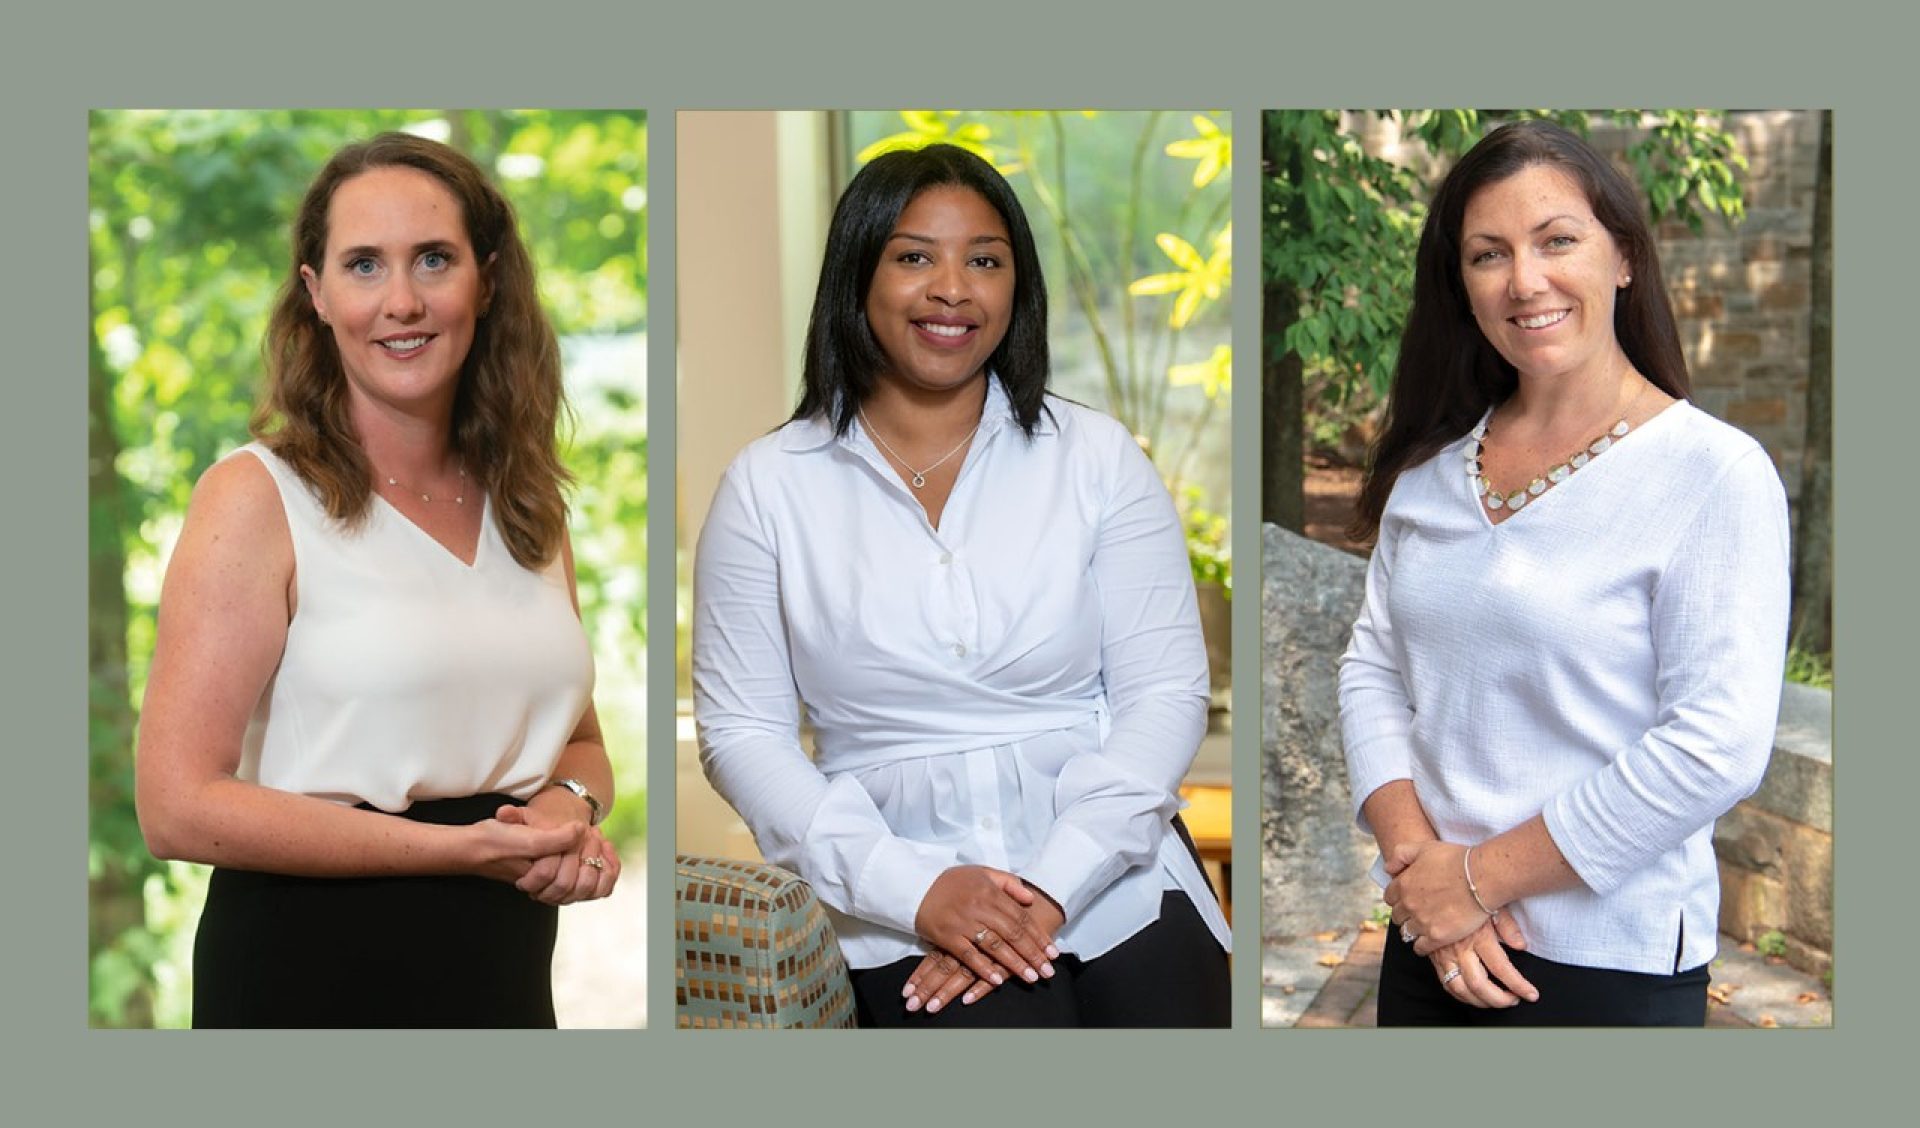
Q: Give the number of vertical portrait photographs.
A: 3